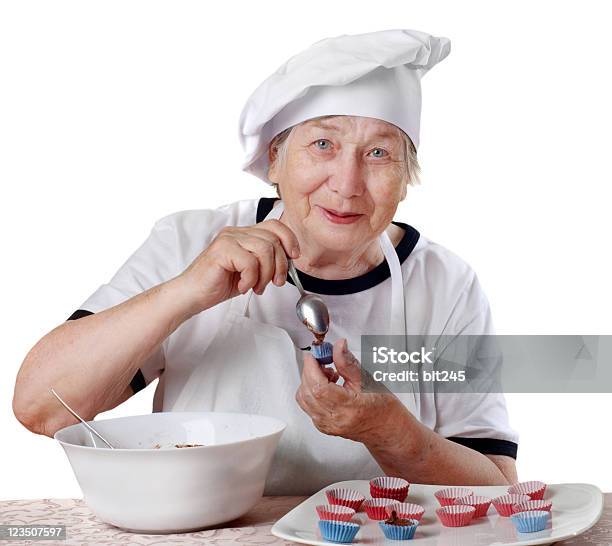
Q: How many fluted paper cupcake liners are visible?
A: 15